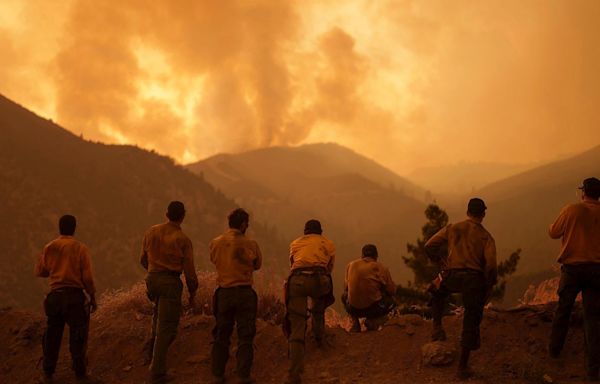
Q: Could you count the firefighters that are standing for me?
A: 6